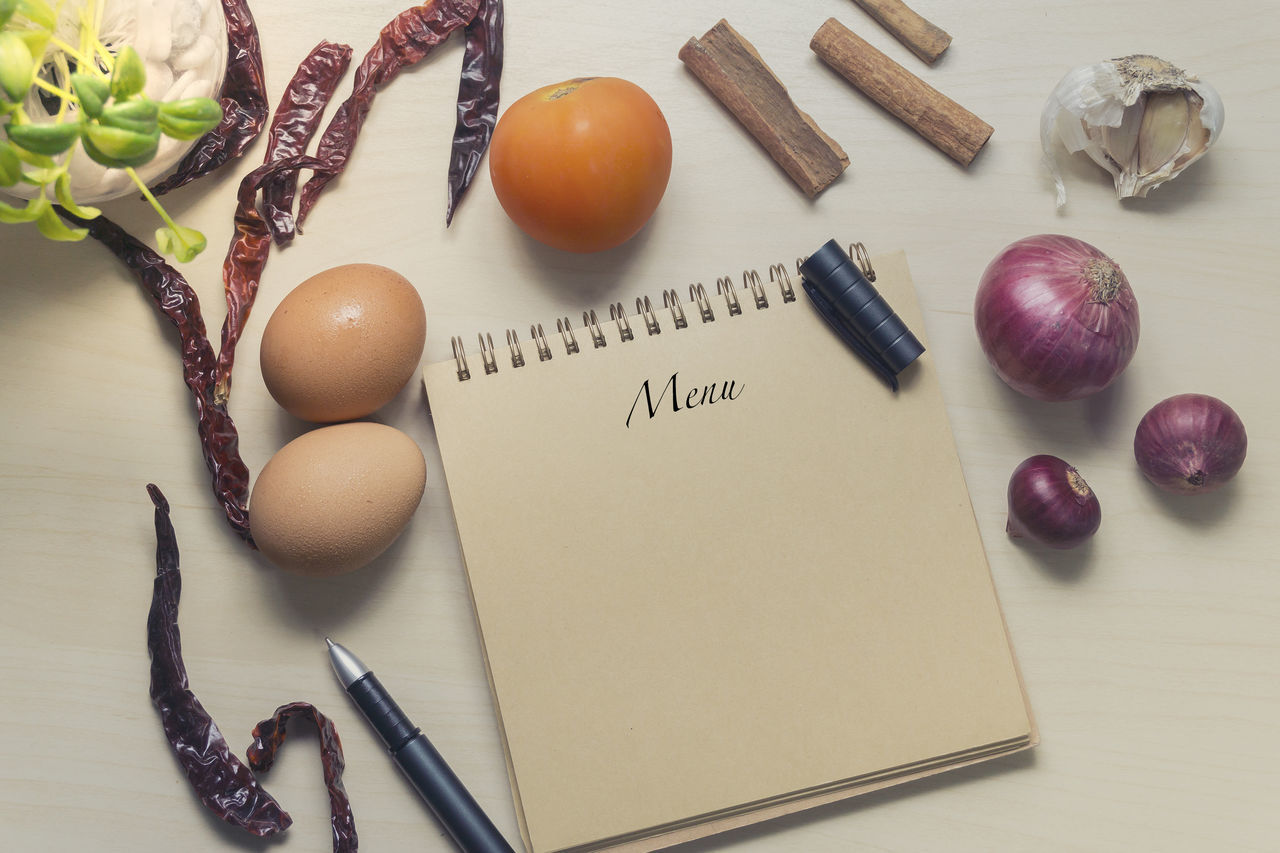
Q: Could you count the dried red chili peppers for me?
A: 8